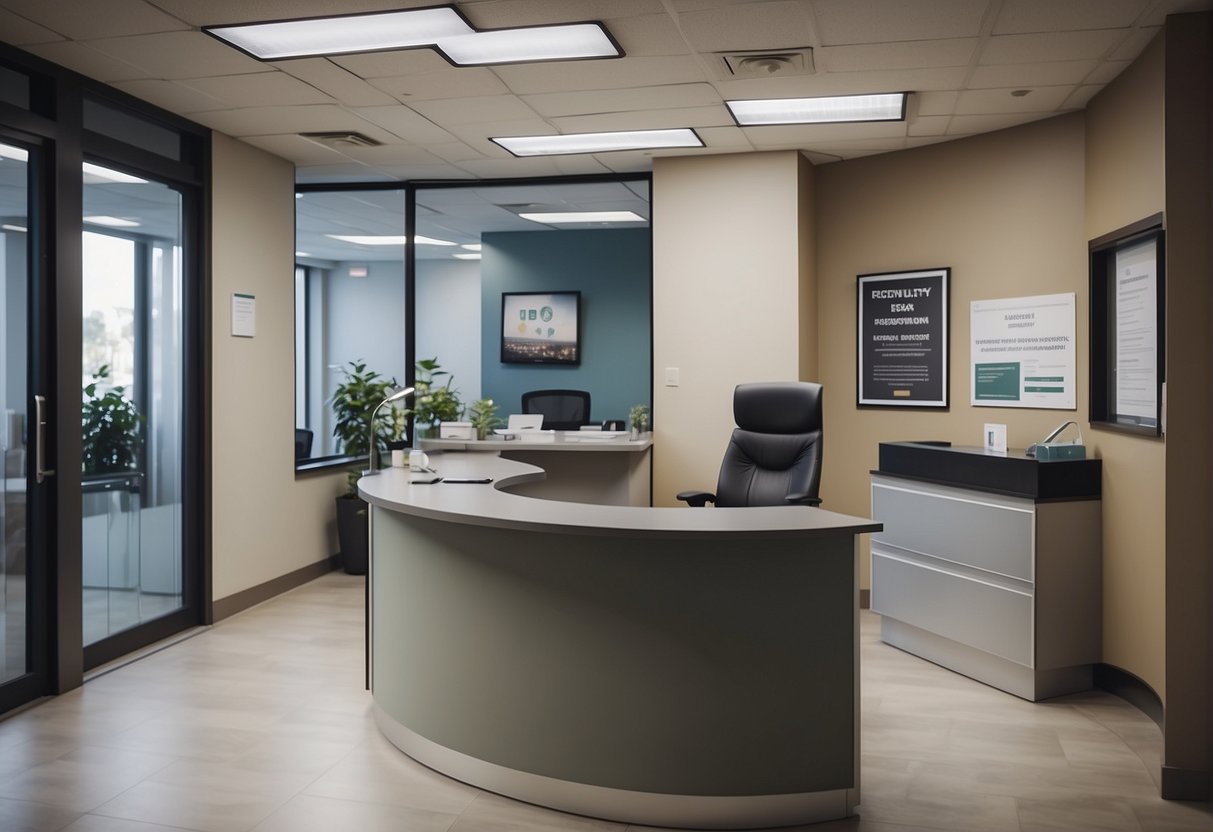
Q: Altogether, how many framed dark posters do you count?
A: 1